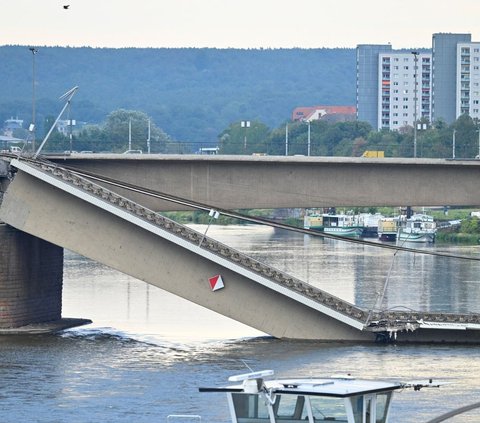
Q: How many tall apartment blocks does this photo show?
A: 2